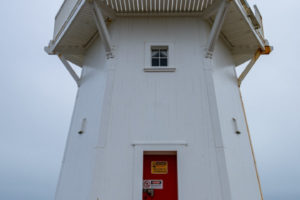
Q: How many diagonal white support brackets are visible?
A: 4